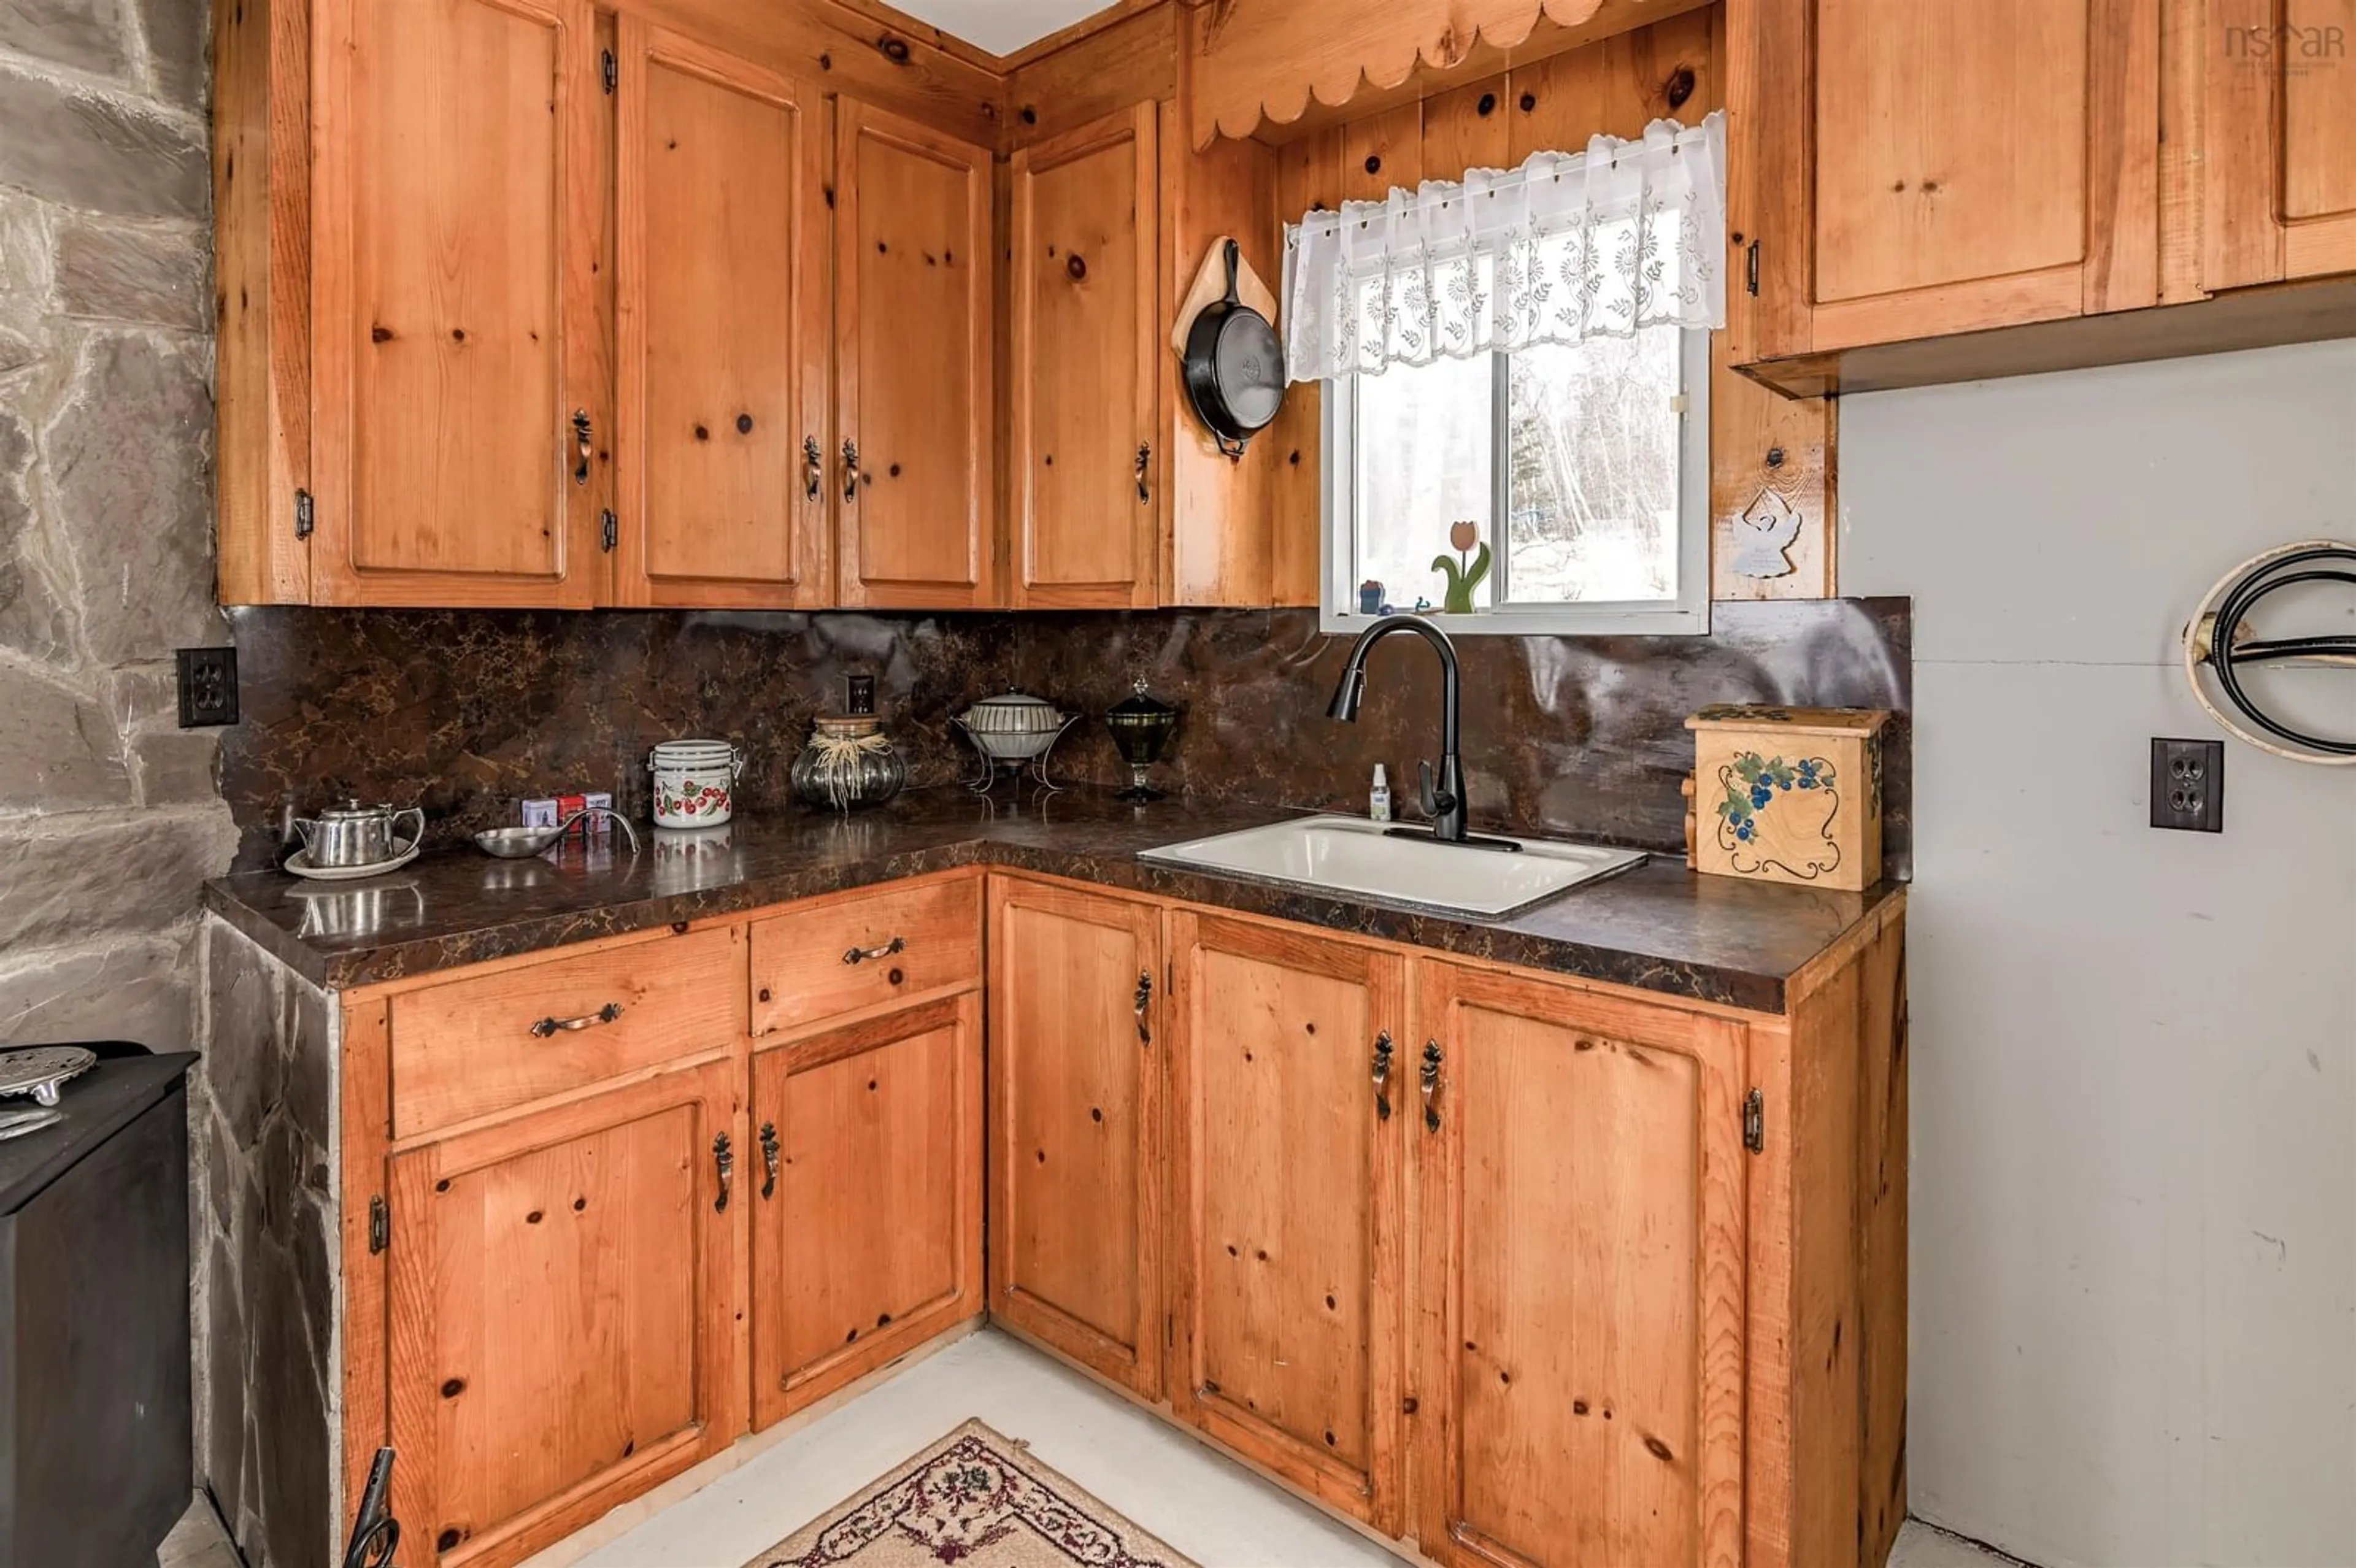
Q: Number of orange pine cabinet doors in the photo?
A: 11